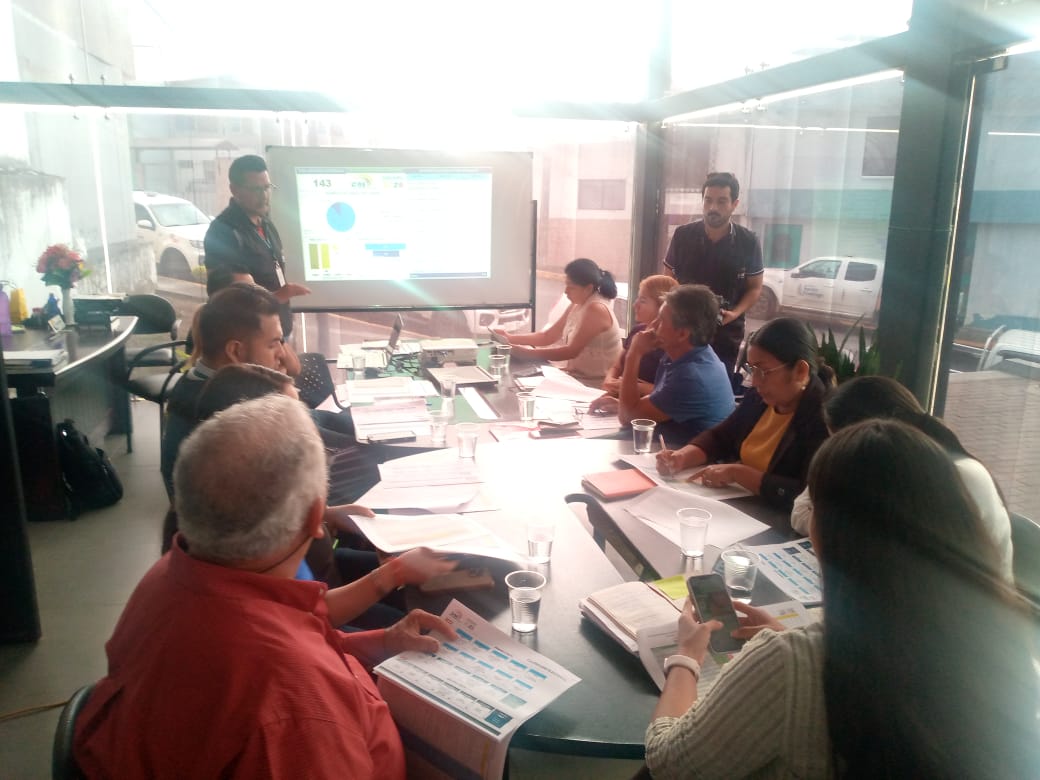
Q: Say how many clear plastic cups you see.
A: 12